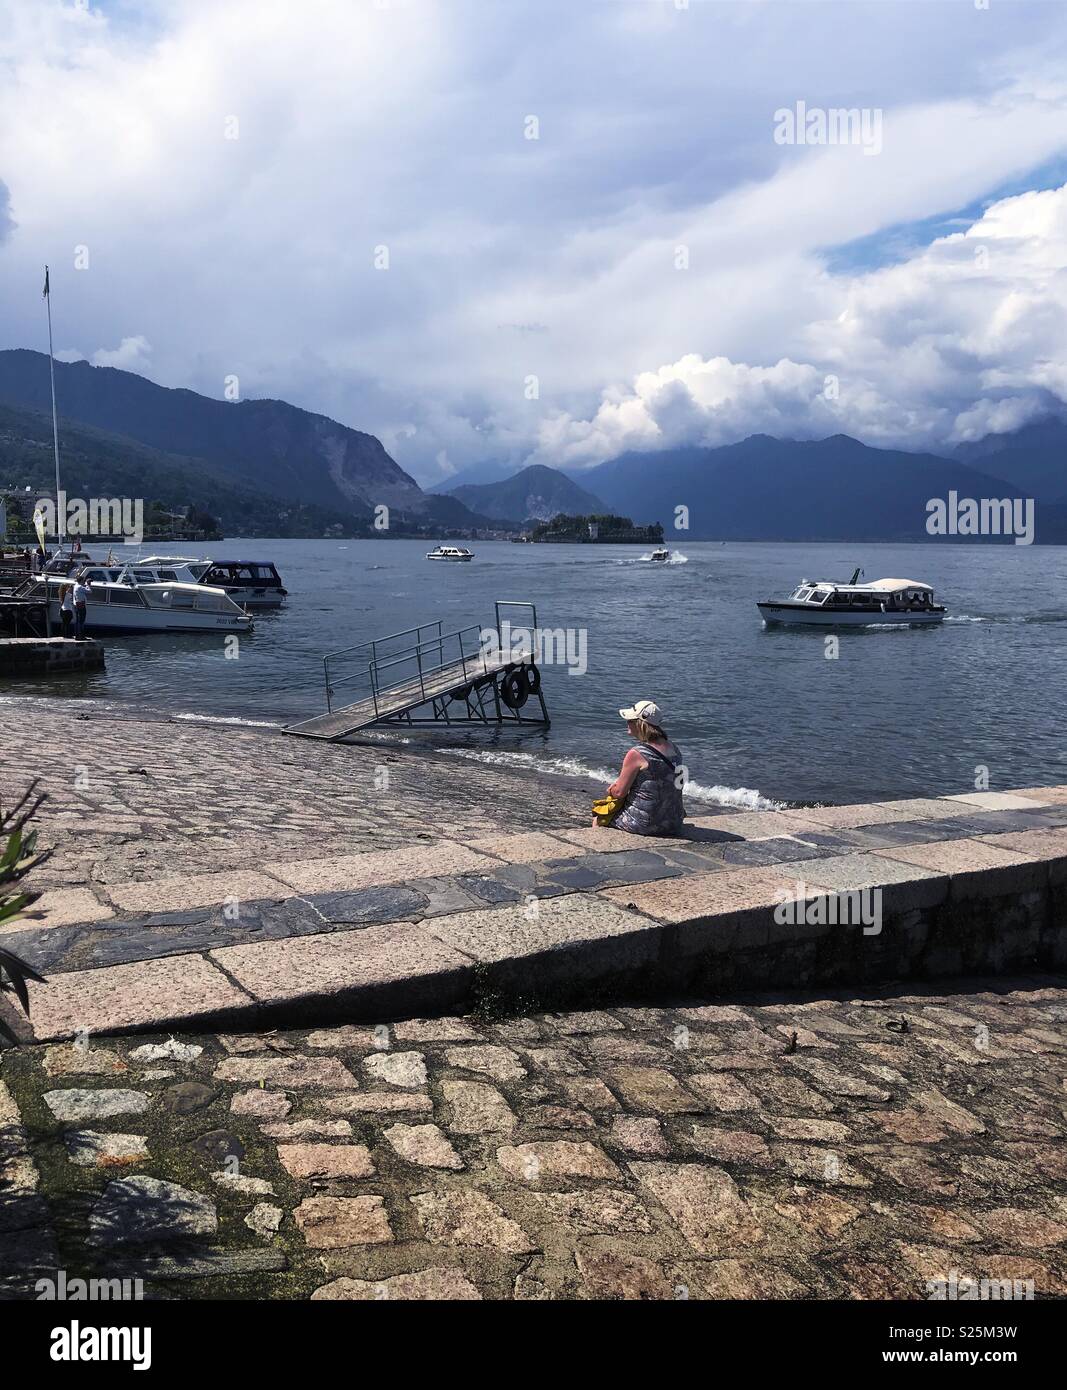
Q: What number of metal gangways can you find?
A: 1